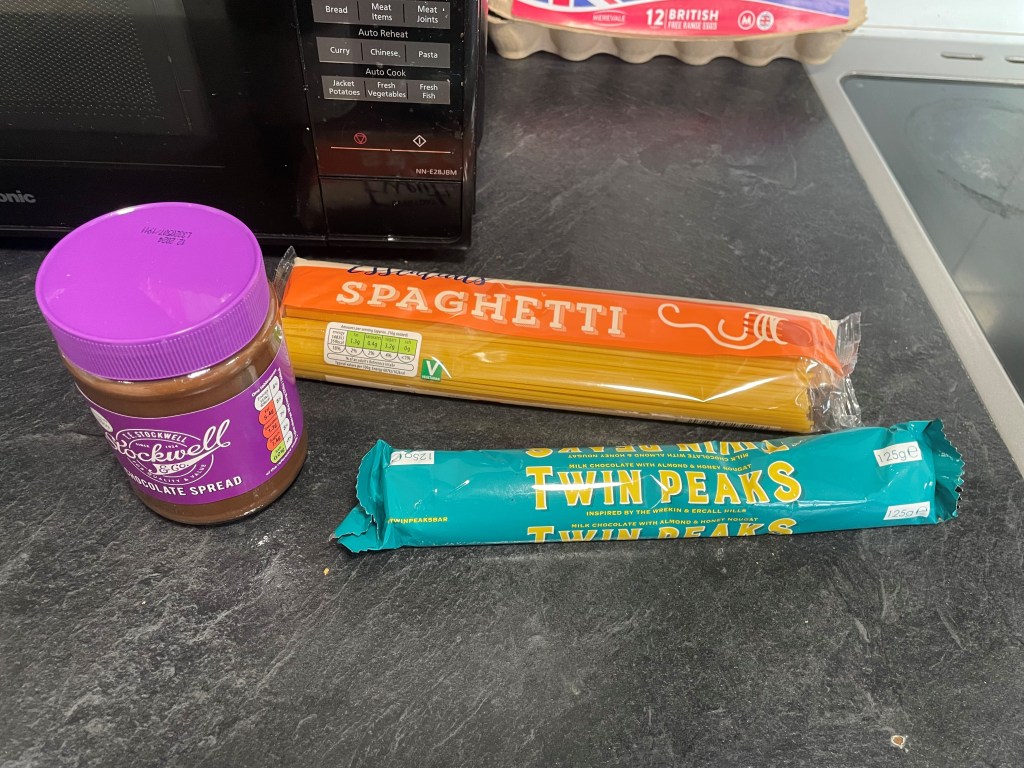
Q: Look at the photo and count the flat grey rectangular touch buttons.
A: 9